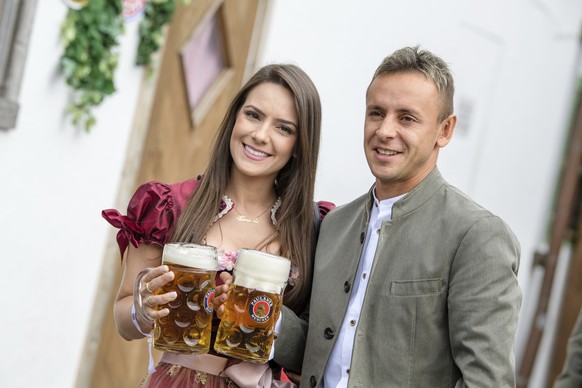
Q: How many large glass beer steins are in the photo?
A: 2